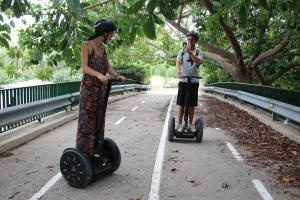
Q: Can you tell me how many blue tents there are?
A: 0